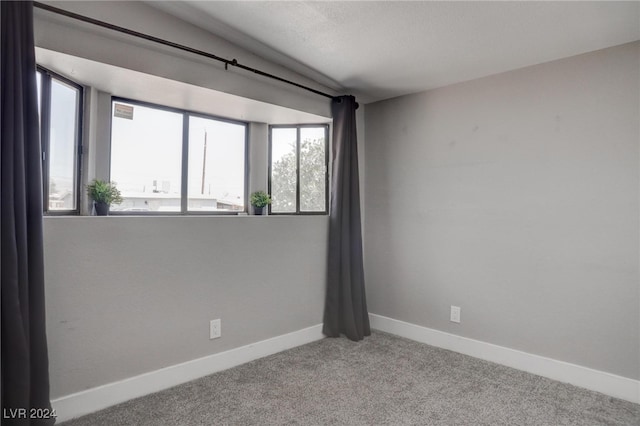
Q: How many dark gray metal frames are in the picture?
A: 3